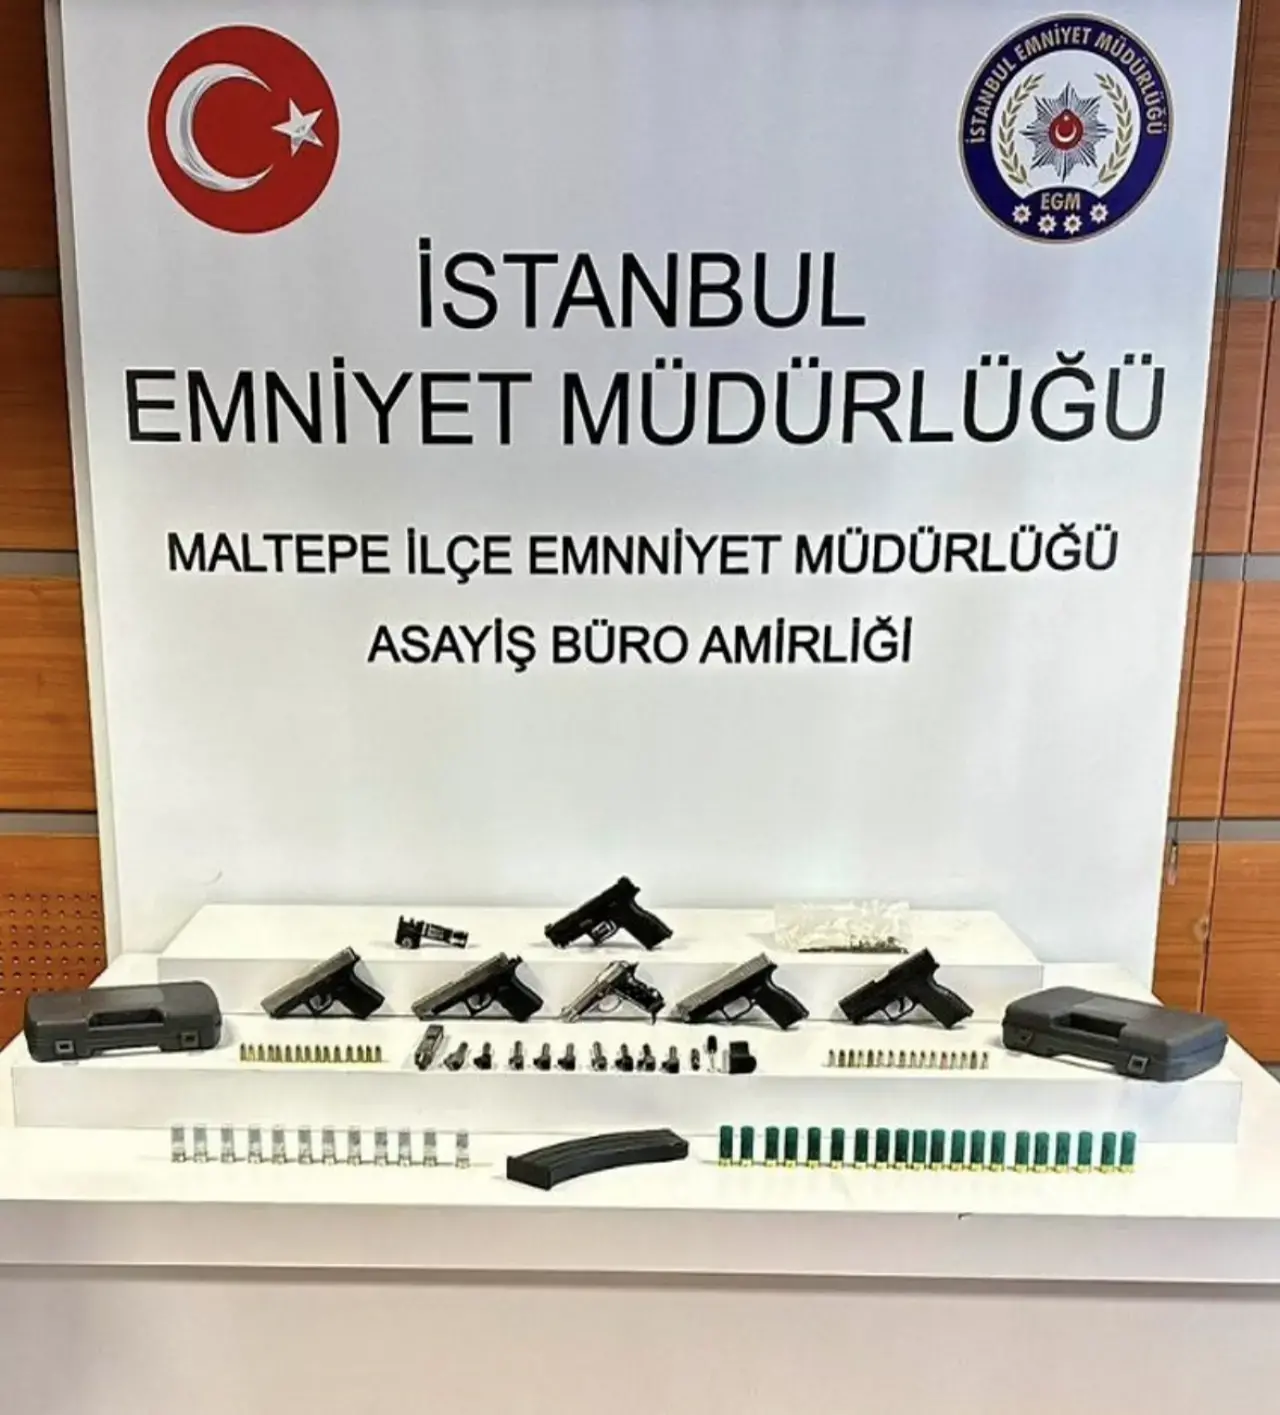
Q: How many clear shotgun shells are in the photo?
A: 12